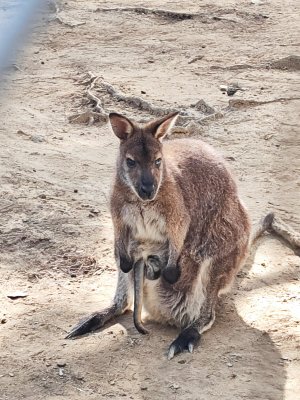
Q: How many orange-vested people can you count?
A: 0